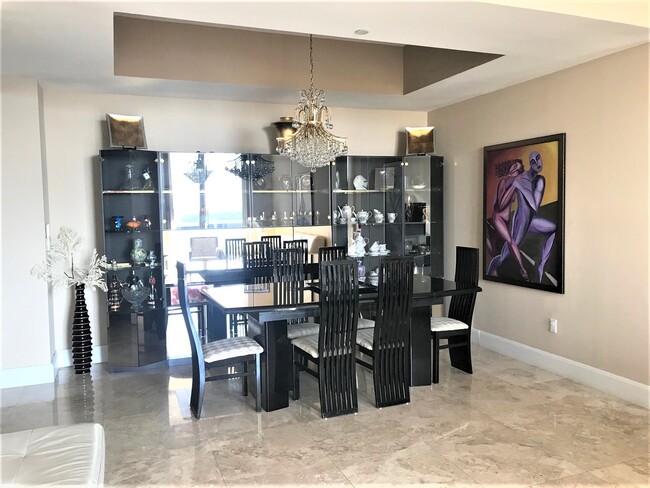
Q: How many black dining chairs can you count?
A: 6